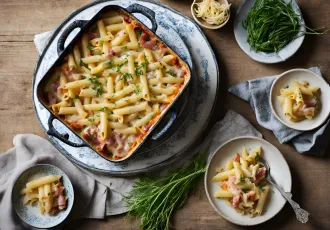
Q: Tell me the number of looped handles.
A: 4